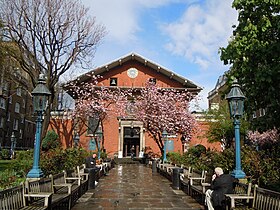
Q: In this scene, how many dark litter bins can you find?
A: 3